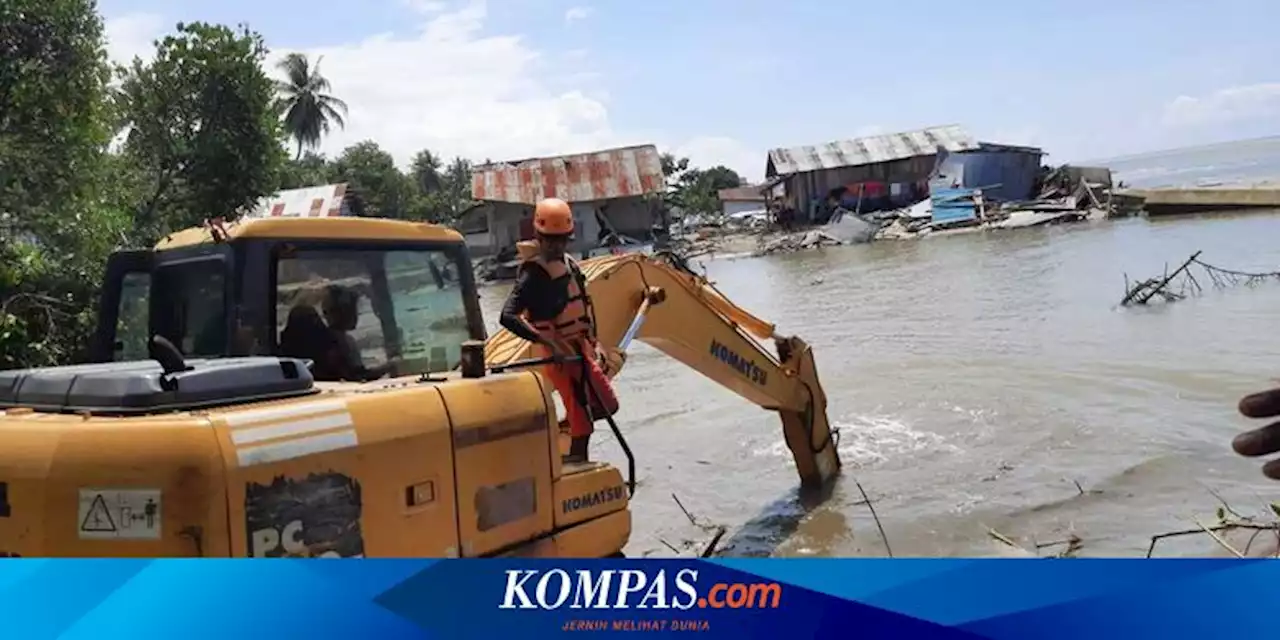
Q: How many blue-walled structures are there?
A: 1